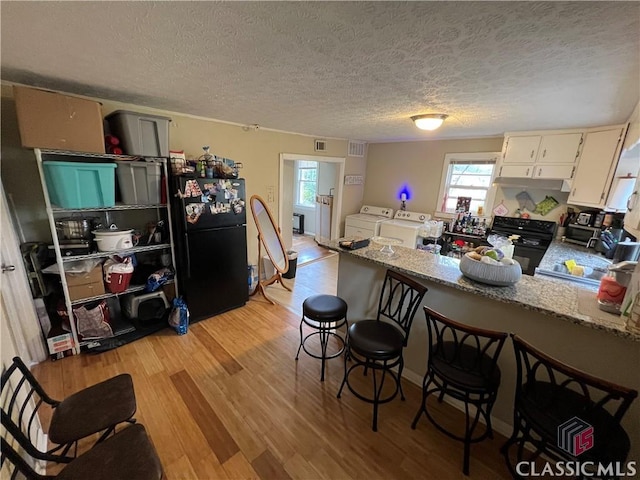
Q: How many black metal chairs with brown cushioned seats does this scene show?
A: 2